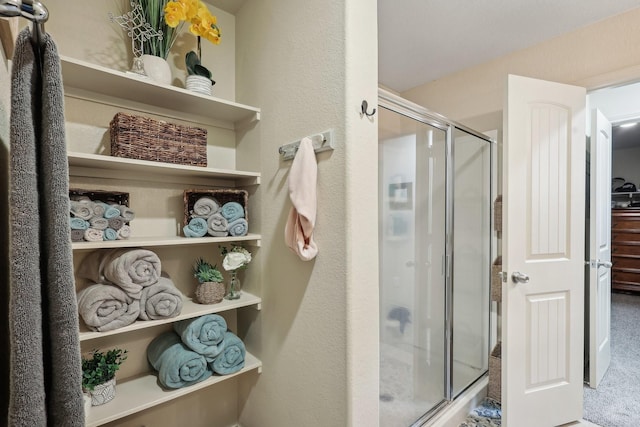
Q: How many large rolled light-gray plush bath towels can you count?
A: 3